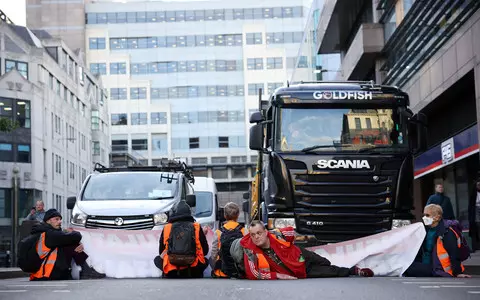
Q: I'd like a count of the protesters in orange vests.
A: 5